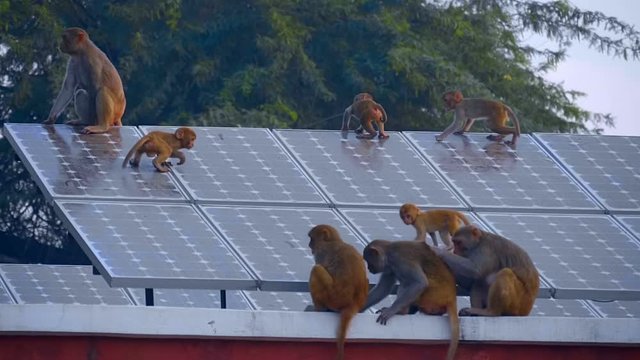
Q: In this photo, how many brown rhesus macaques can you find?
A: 8